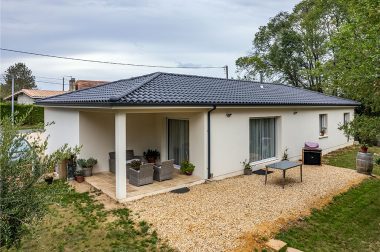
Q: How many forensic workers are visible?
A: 0